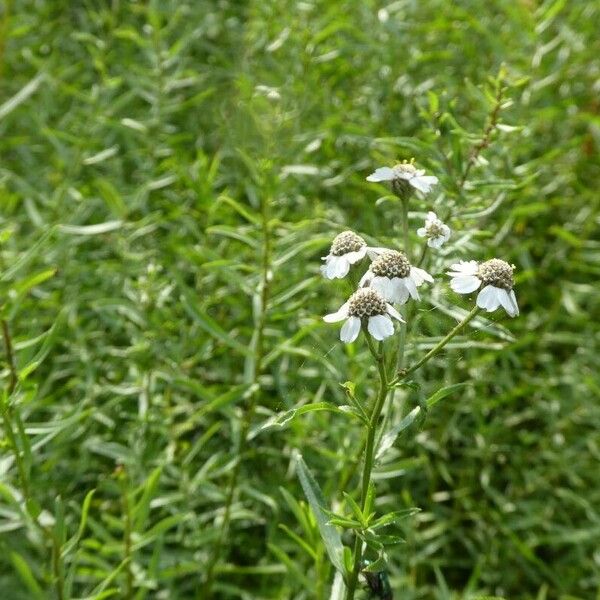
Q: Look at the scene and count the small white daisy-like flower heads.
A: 6